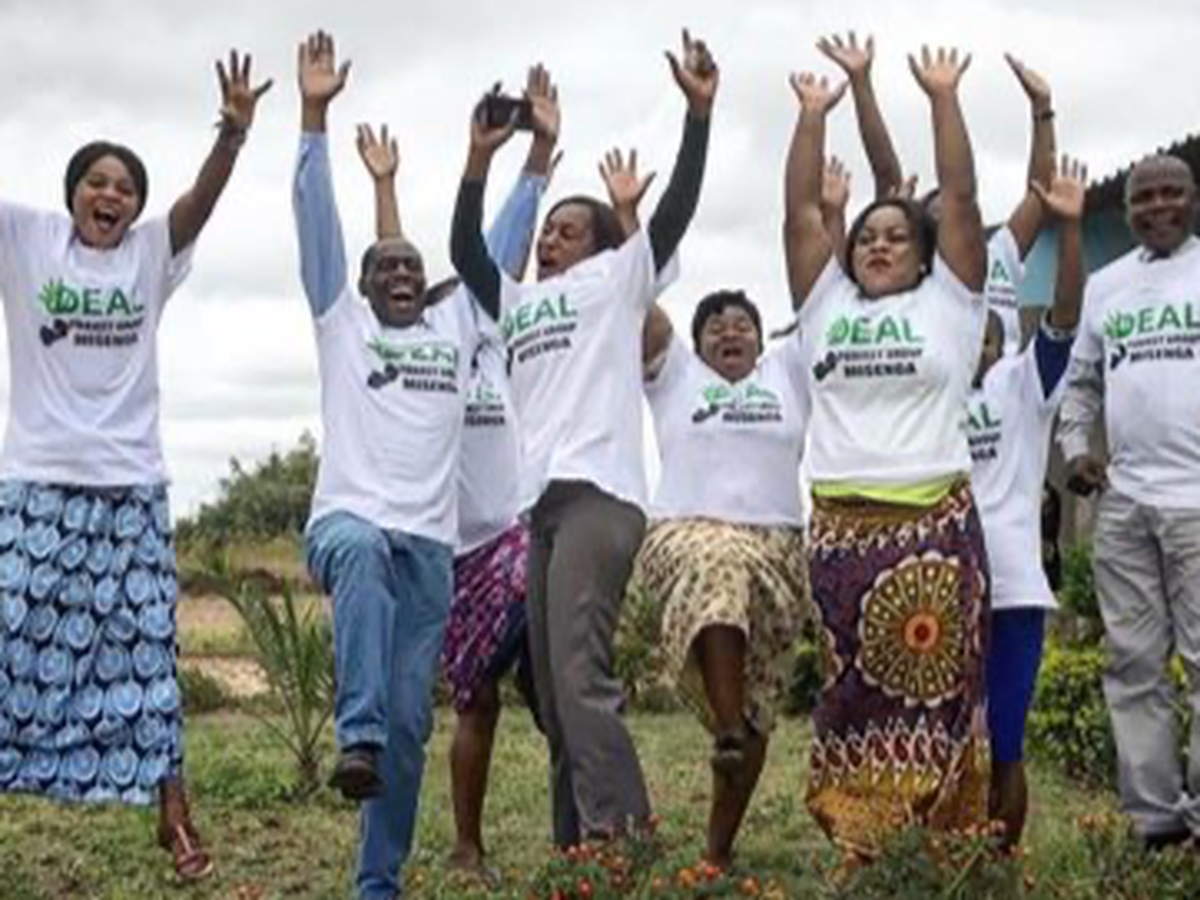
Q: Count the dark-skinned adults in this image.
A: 9